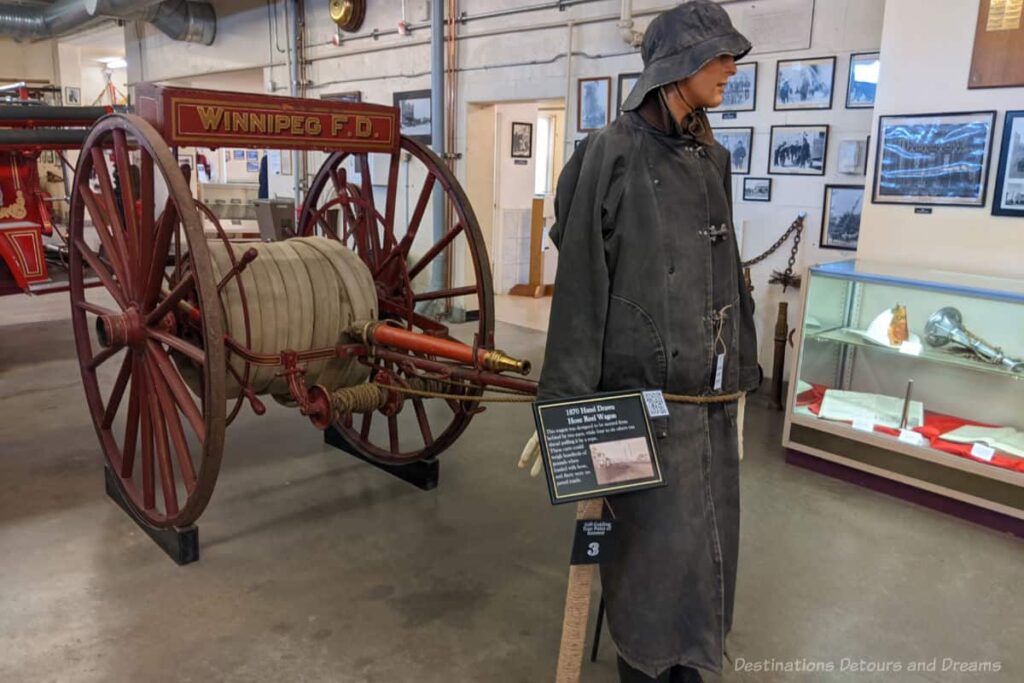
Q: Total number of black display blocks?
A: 2